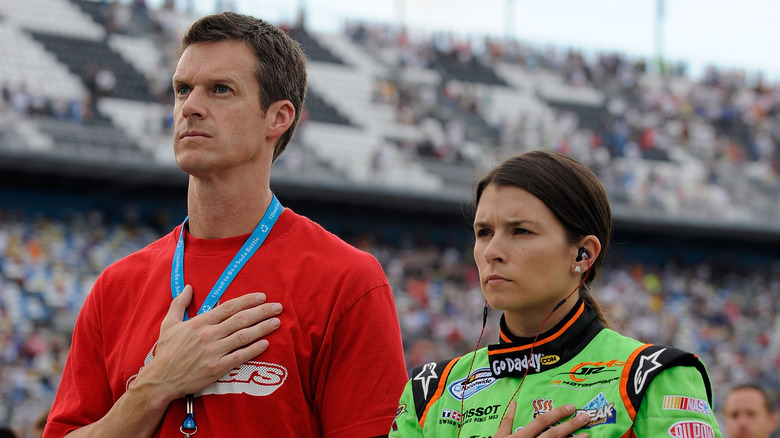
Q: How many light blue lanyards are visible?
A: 1